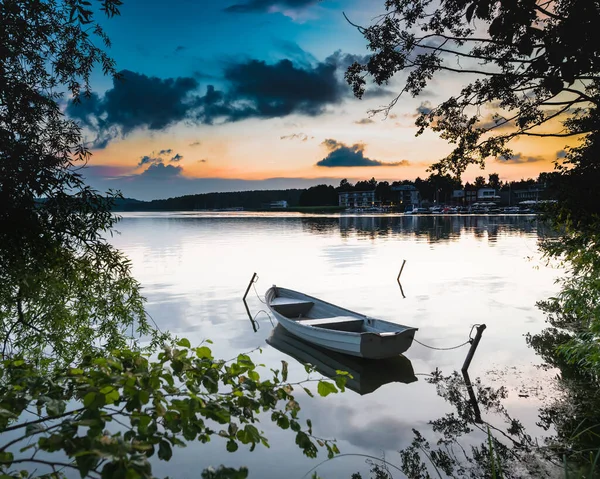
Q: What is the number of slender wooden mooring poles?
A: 3